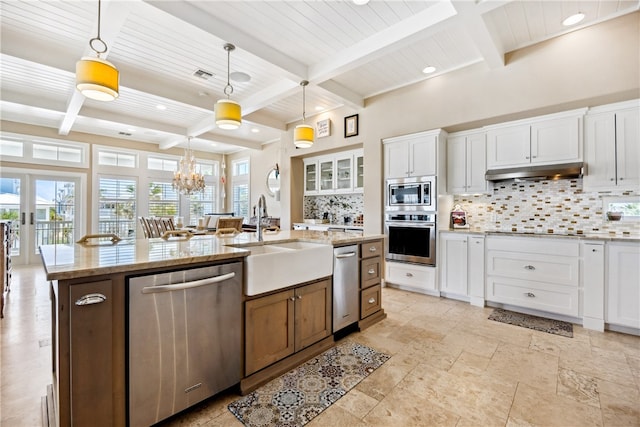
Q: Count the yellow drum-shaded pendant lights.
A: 3